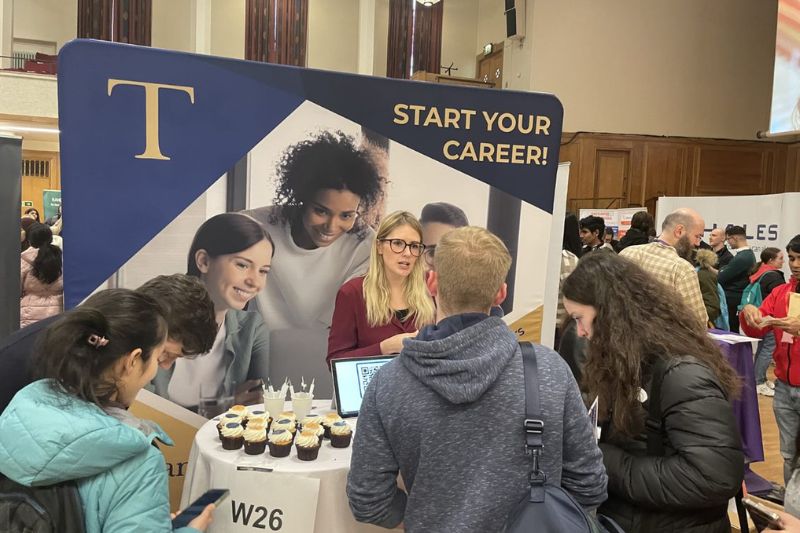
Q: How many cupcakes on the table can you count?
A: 14